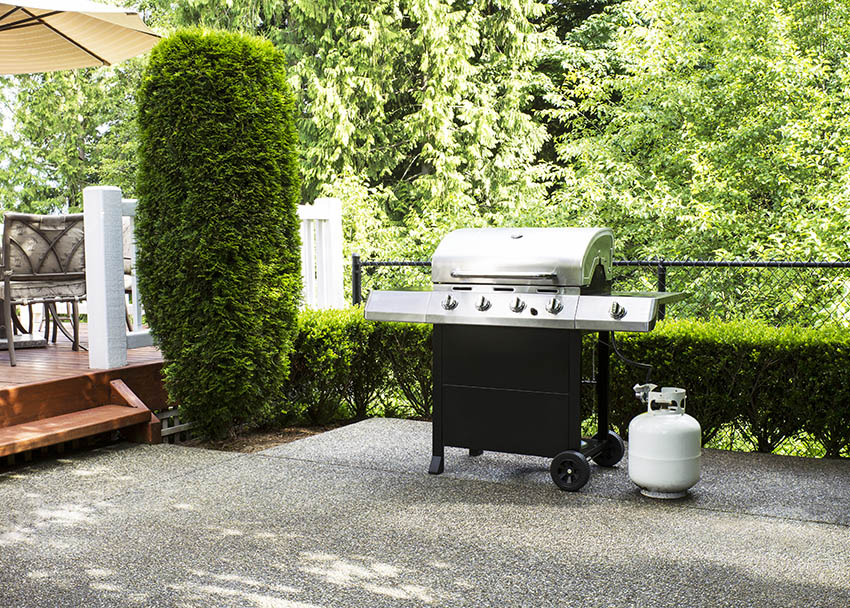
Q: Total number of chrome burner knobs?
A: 5